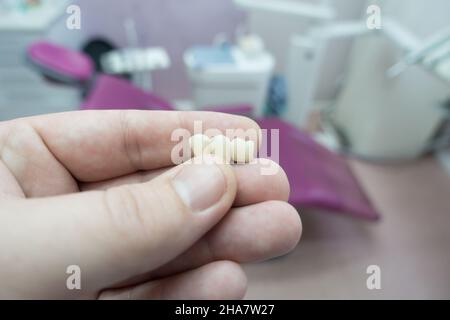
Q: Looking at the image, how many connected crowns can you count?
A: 3